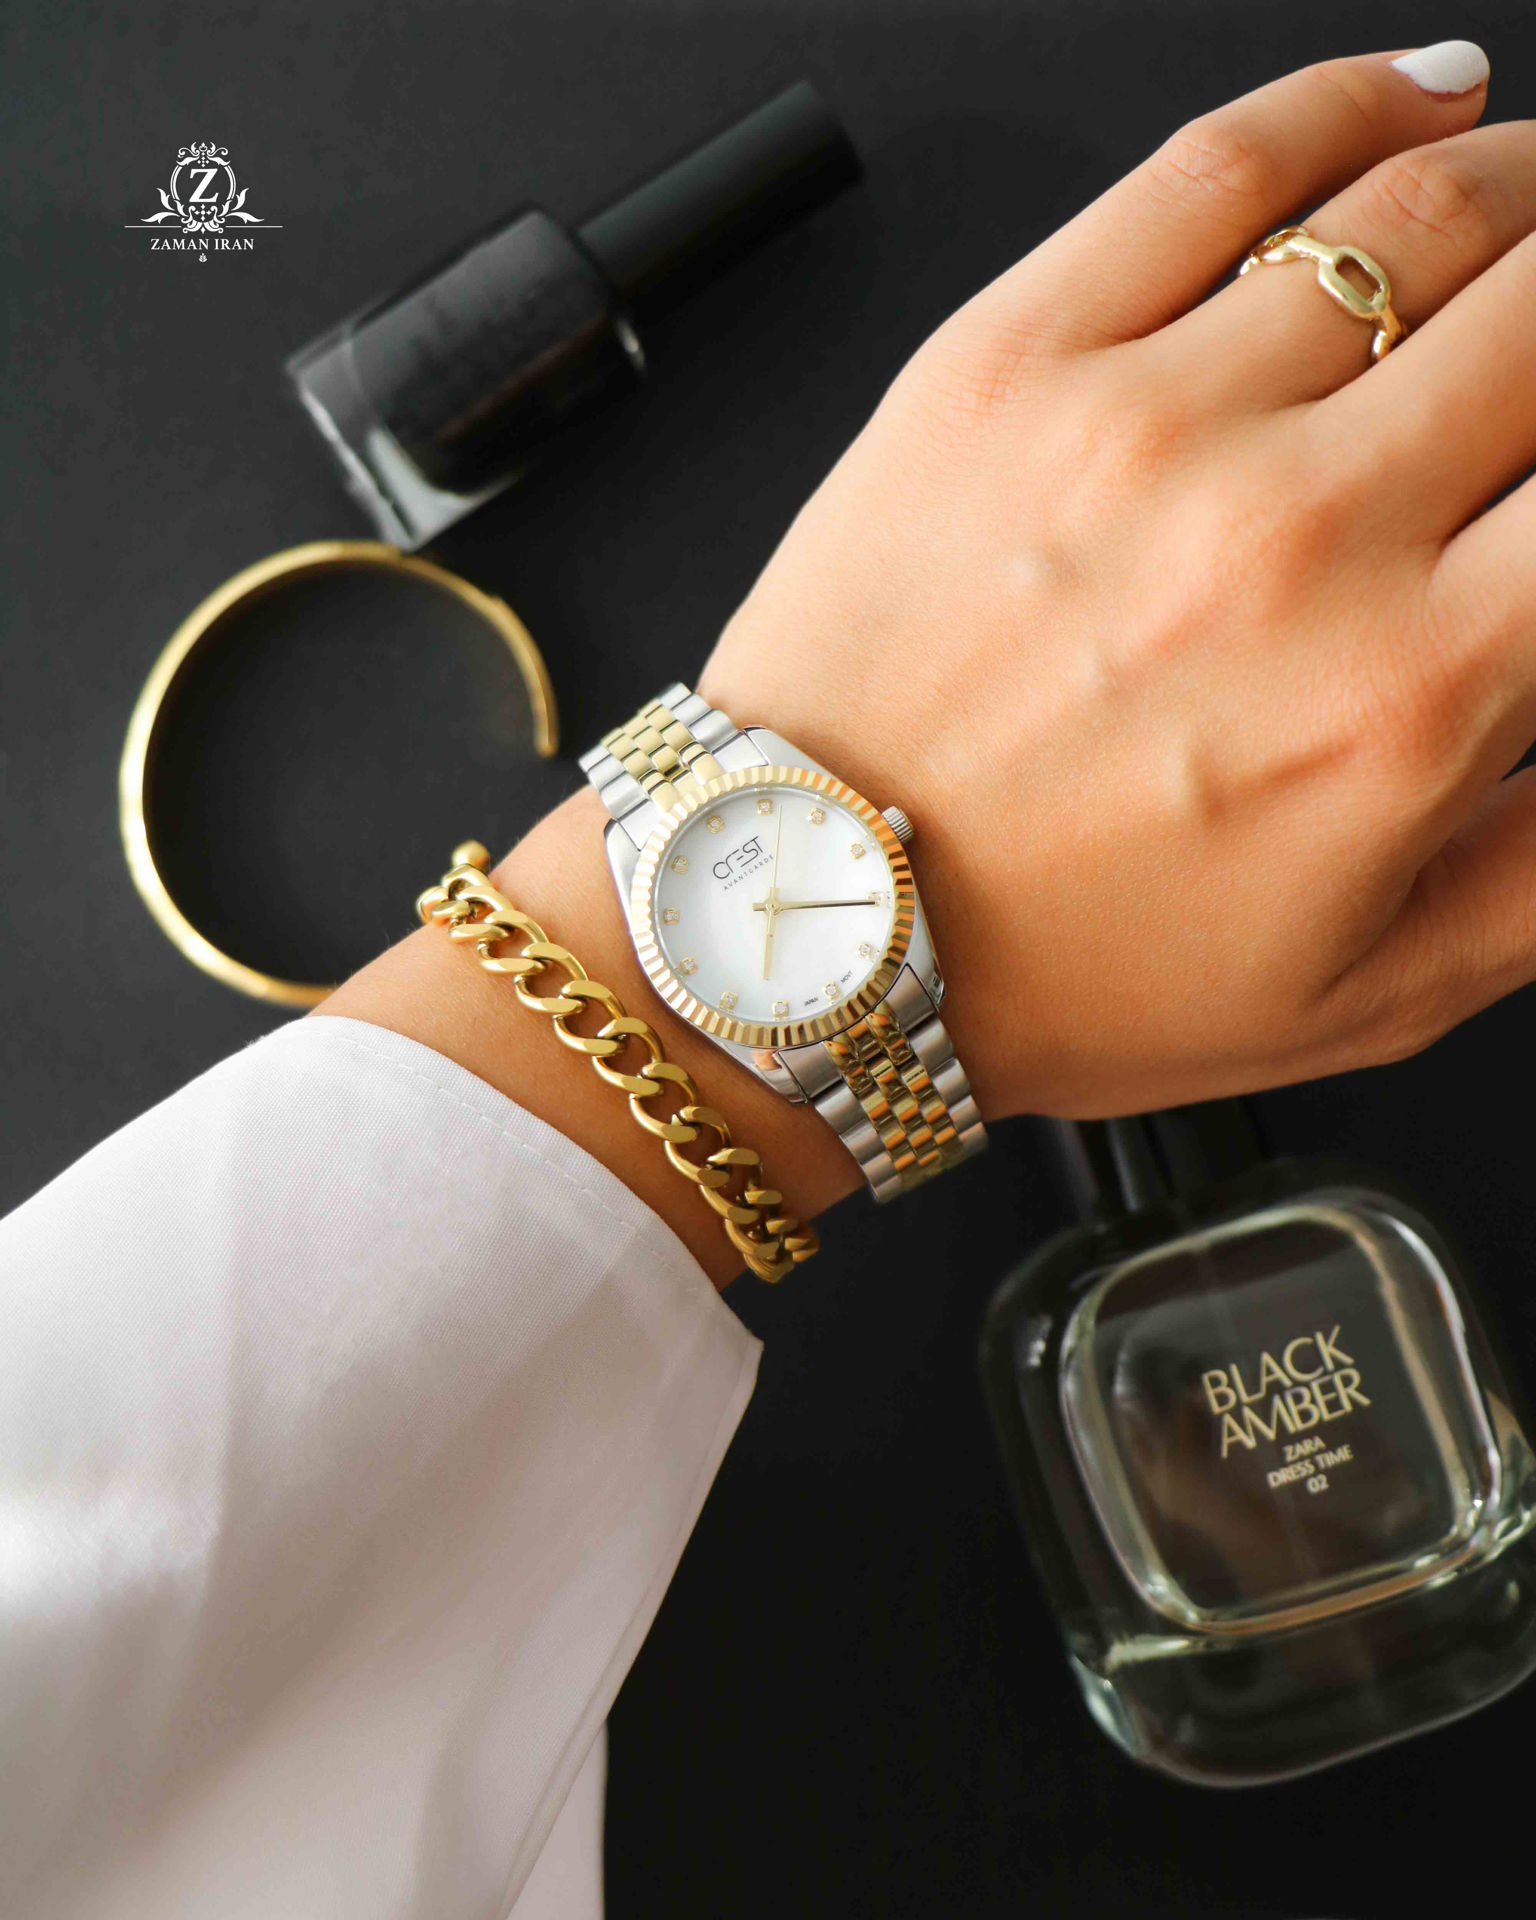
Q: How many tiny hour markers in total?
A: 12